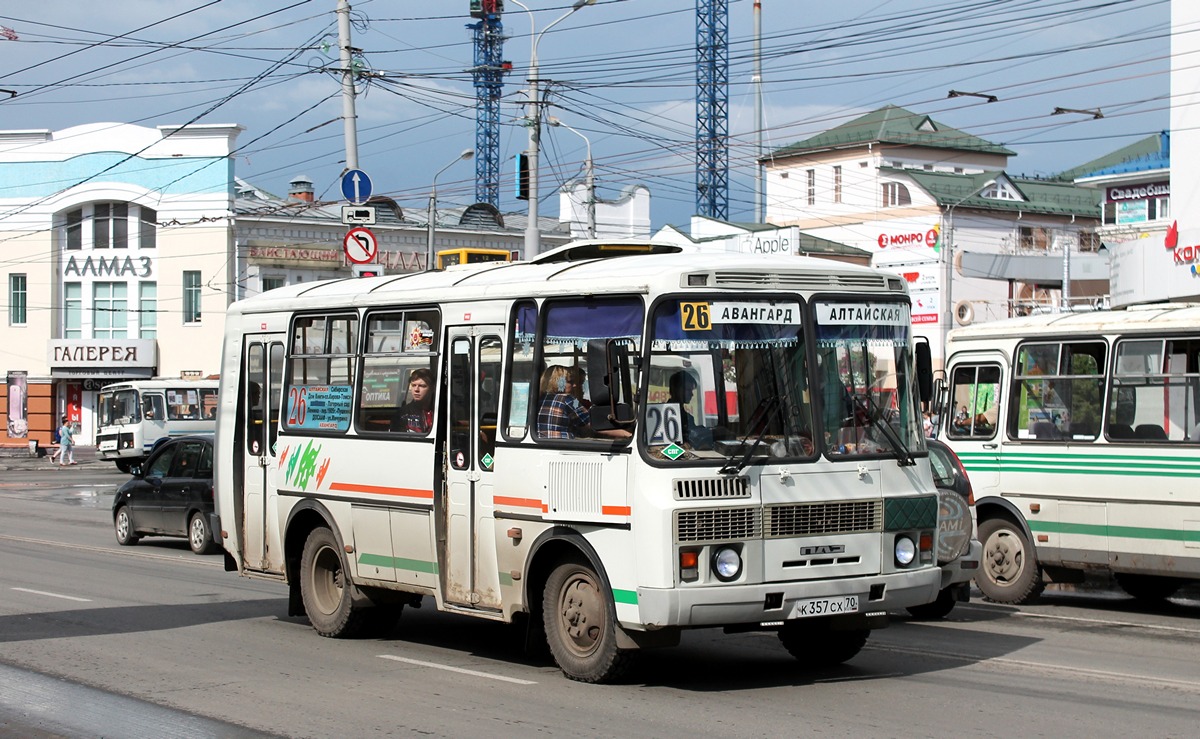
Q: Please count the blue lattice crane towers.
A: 2